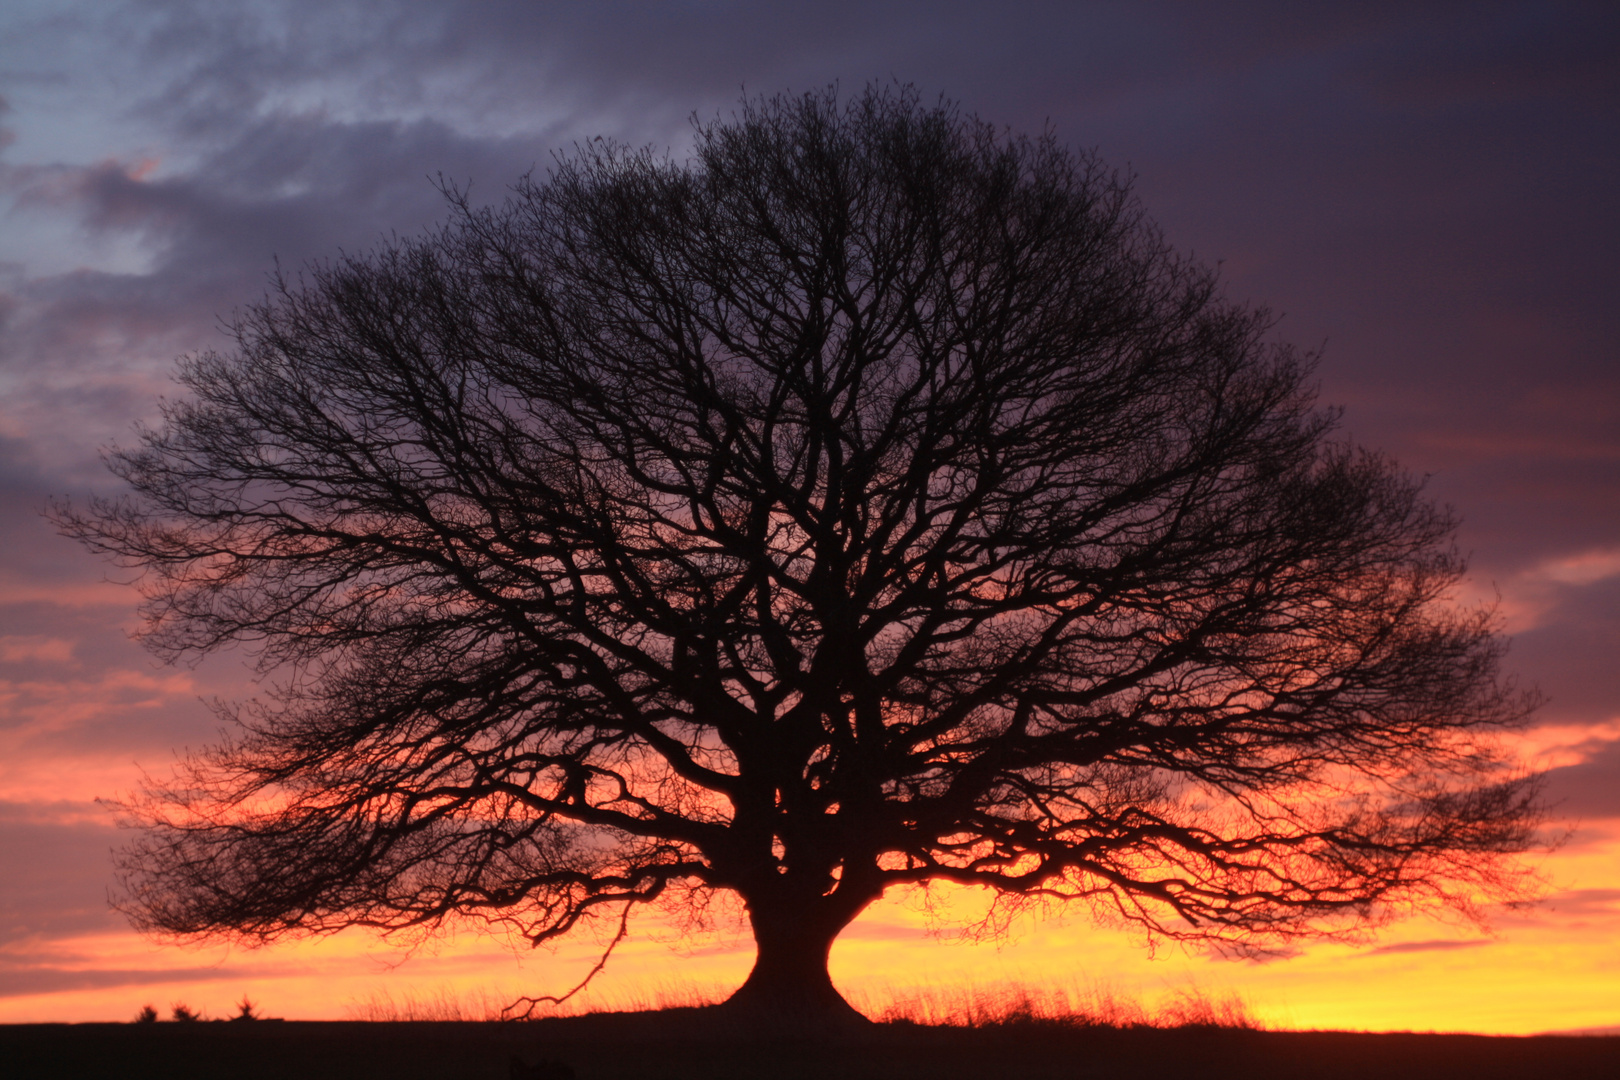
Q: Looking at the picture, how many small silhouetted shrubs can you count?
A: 3